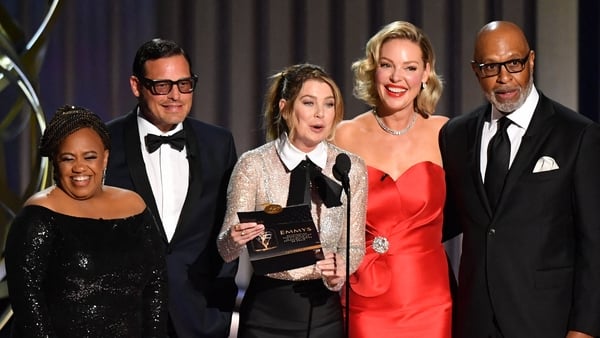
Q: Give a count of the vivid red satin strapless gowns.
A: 1